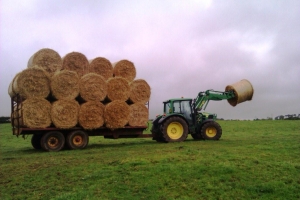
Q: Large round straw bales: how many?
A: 15